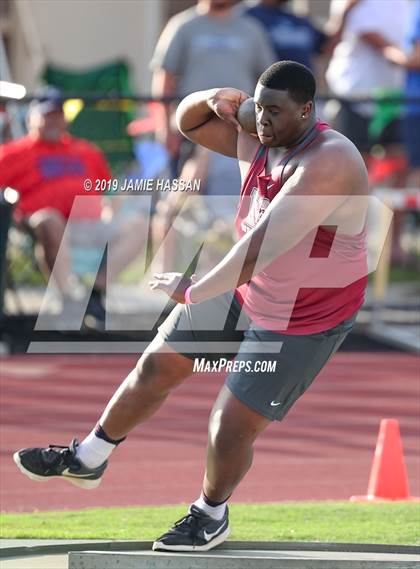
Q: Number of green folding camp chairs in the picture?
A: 1